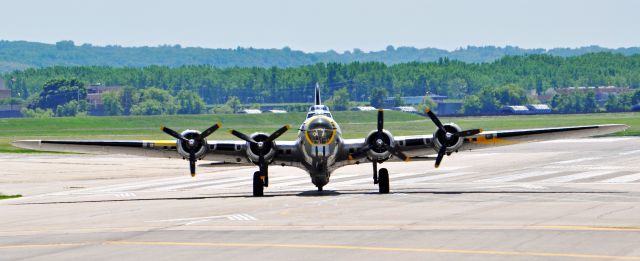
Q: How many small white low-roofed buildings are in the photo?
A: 6